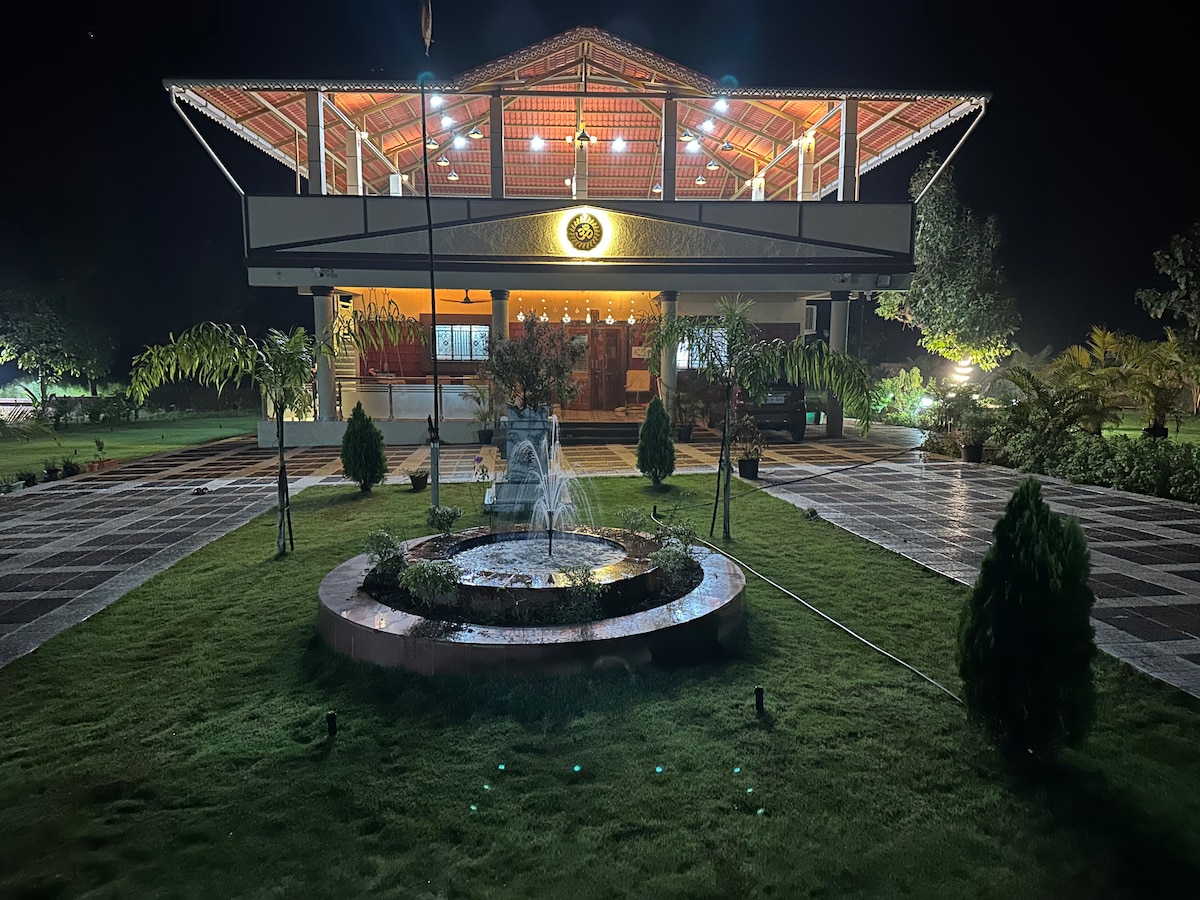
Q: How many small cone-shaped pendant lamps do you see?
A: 10